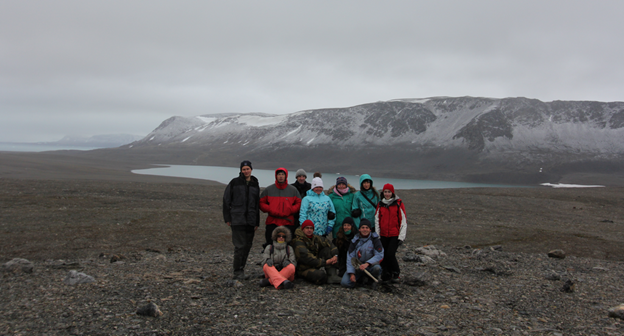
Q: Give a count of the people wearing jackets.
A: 11